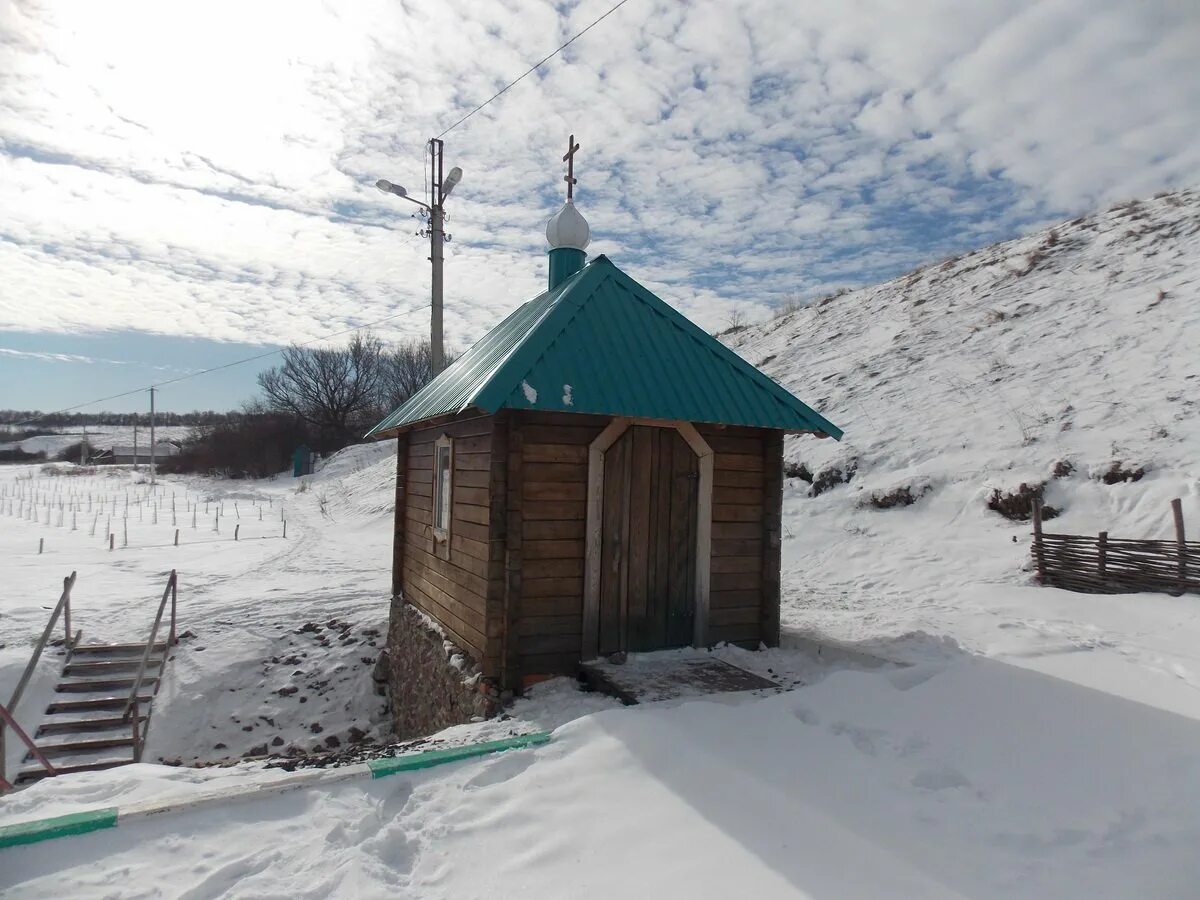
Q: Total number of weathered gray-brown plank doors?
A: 1